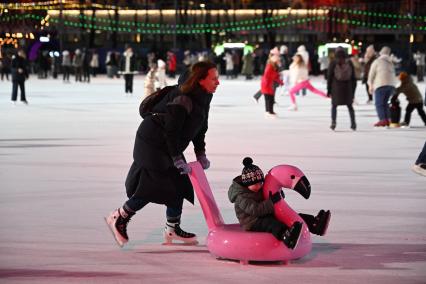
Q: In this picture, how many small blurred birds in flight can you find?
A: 0